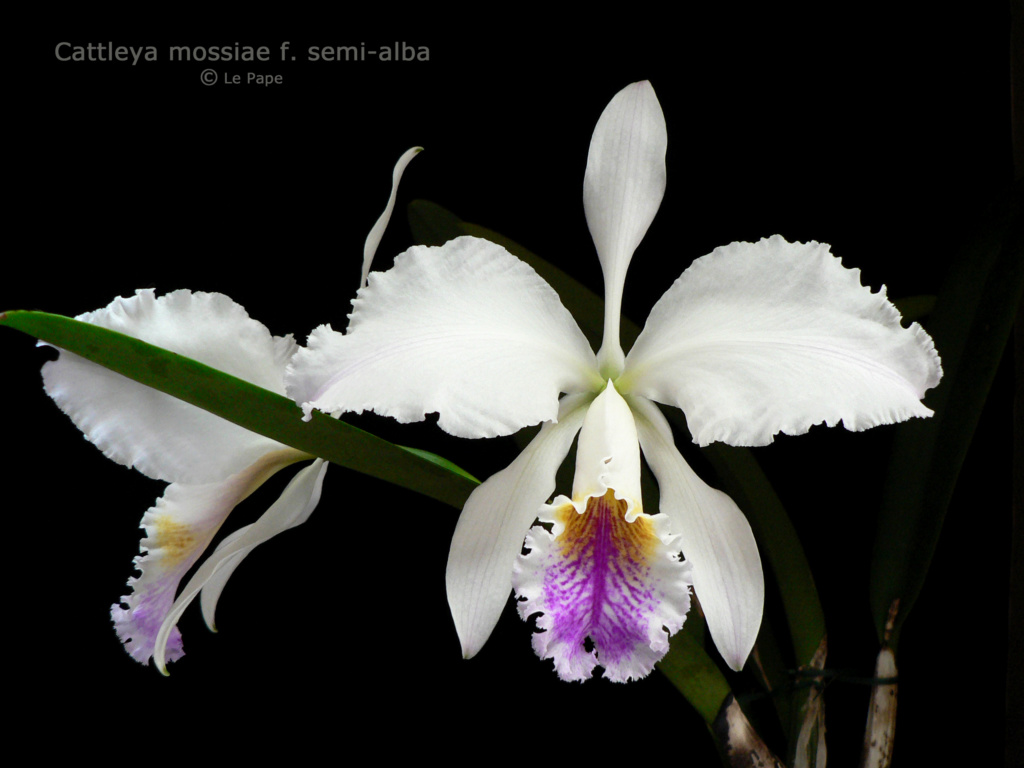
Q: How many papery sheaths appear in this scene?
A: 3